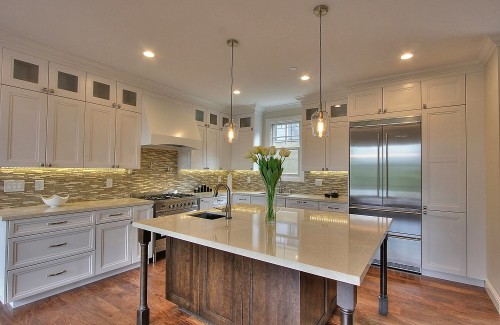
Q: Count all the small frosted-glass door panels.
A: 10